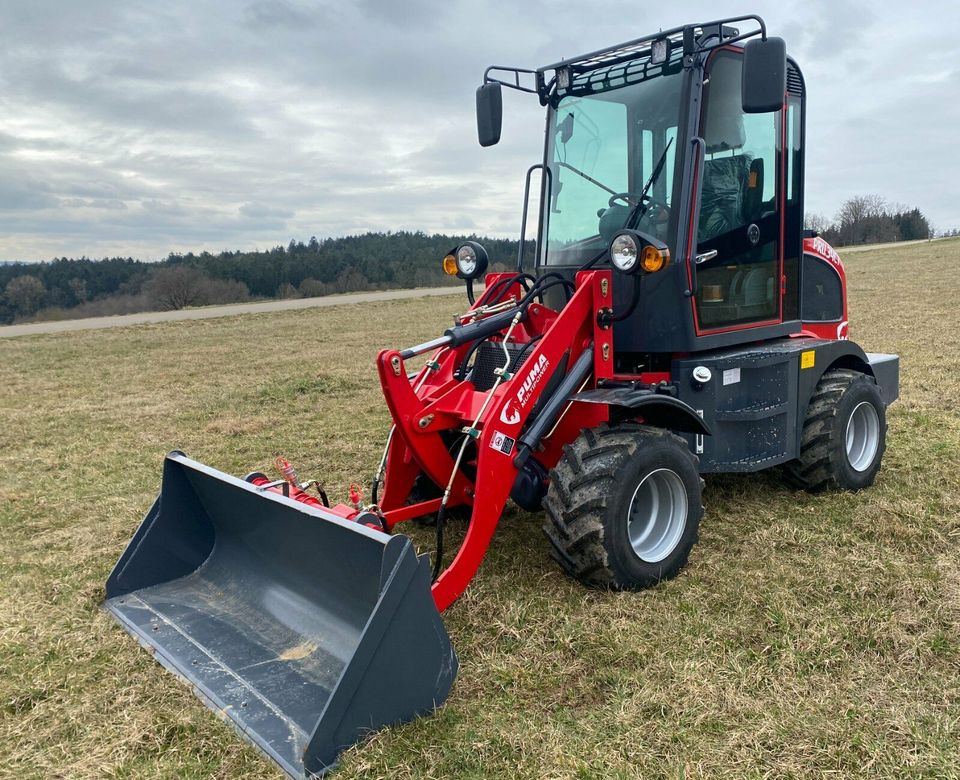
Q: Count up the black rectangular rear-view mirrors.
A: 2